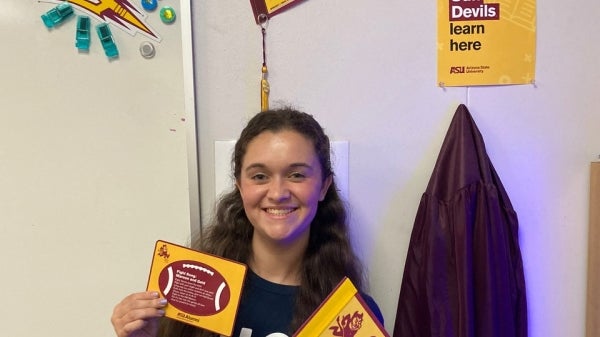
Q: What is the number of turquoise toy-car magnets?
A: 3